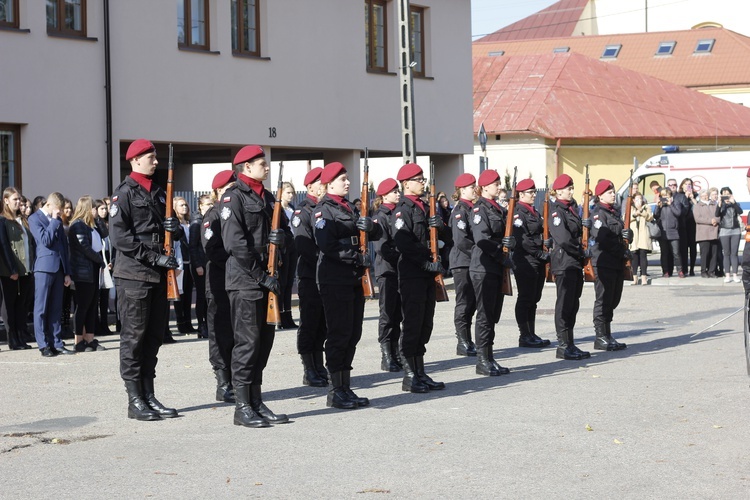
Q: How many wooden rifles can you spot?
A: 8